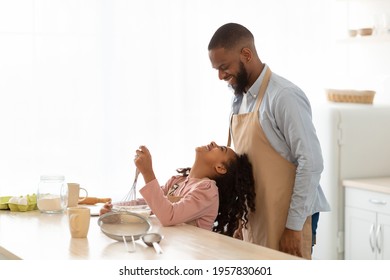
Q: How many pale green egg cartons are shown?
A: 1